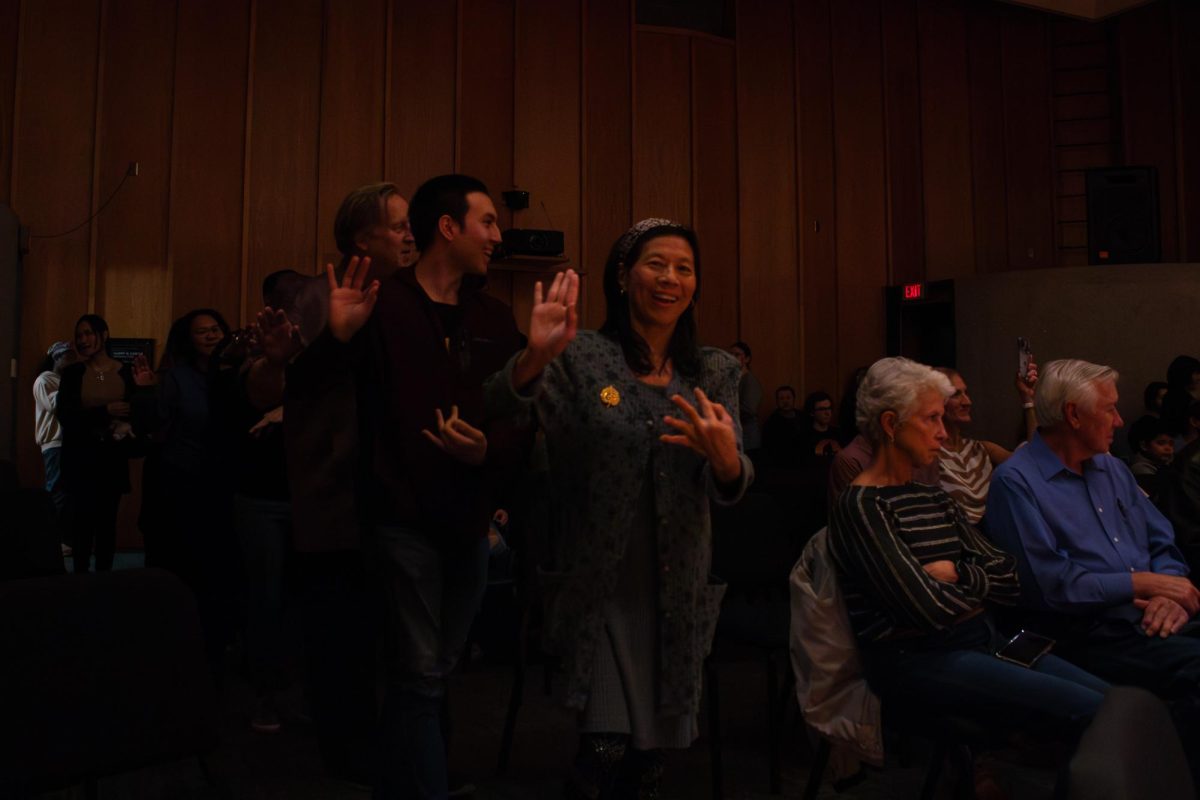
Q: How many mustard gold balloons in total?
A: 0